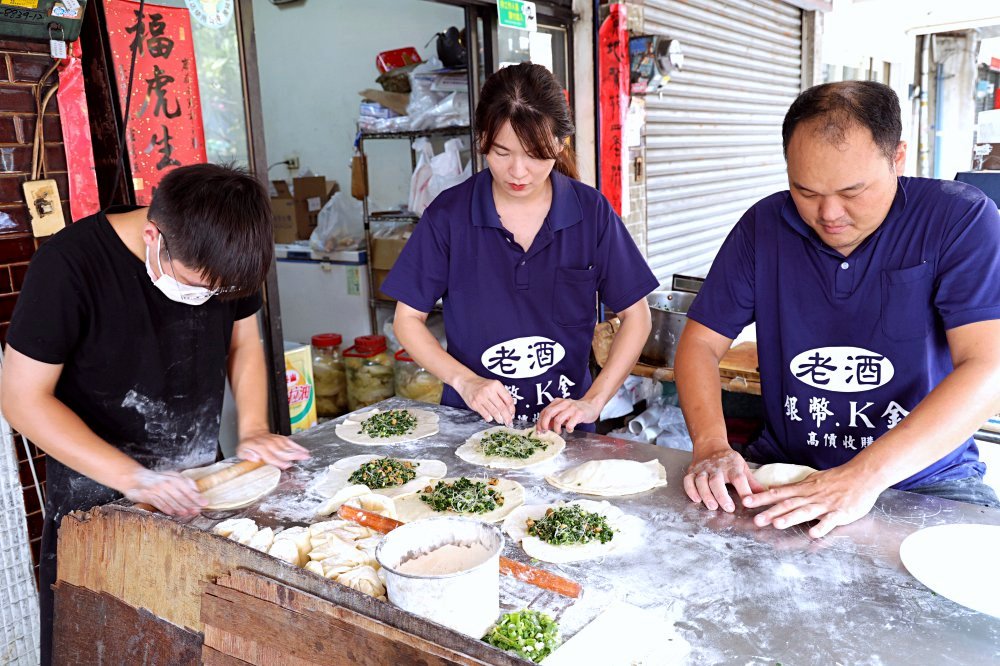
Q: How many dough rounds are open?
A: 5